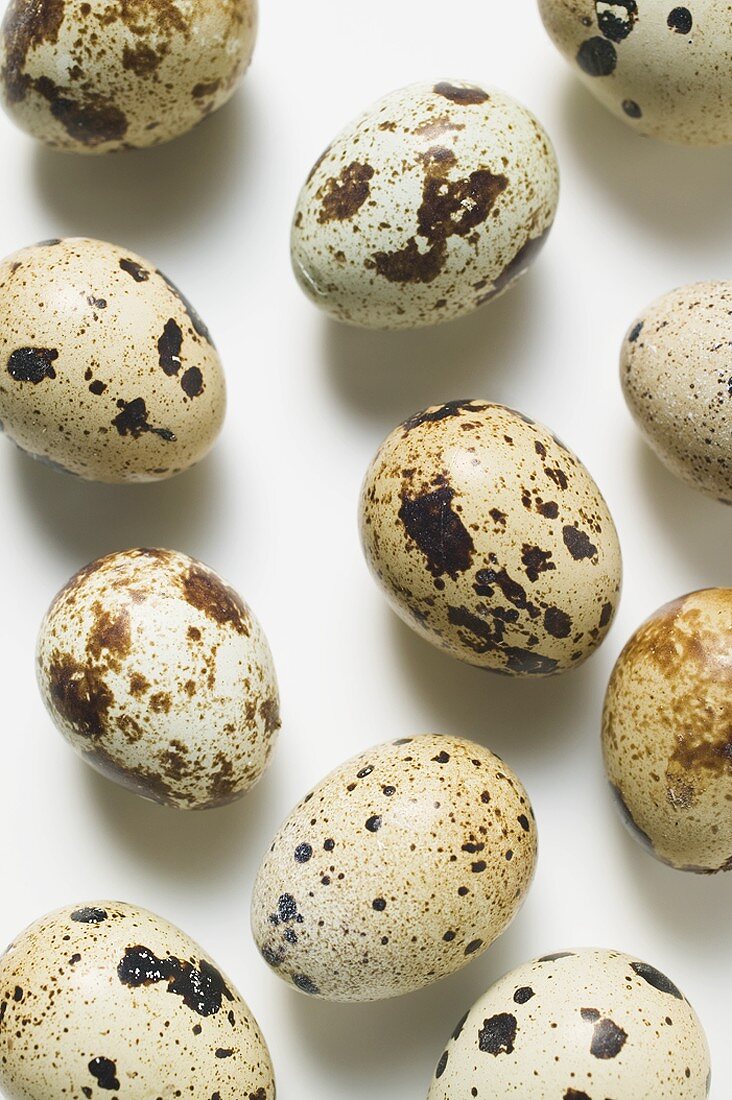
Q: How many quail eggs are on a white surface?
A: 11